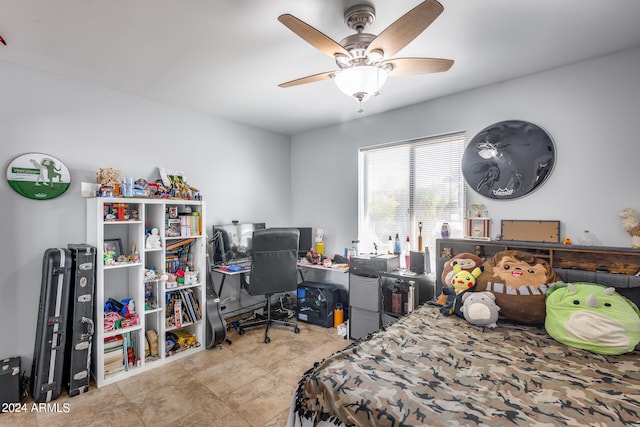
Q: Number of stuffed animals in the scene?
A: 5